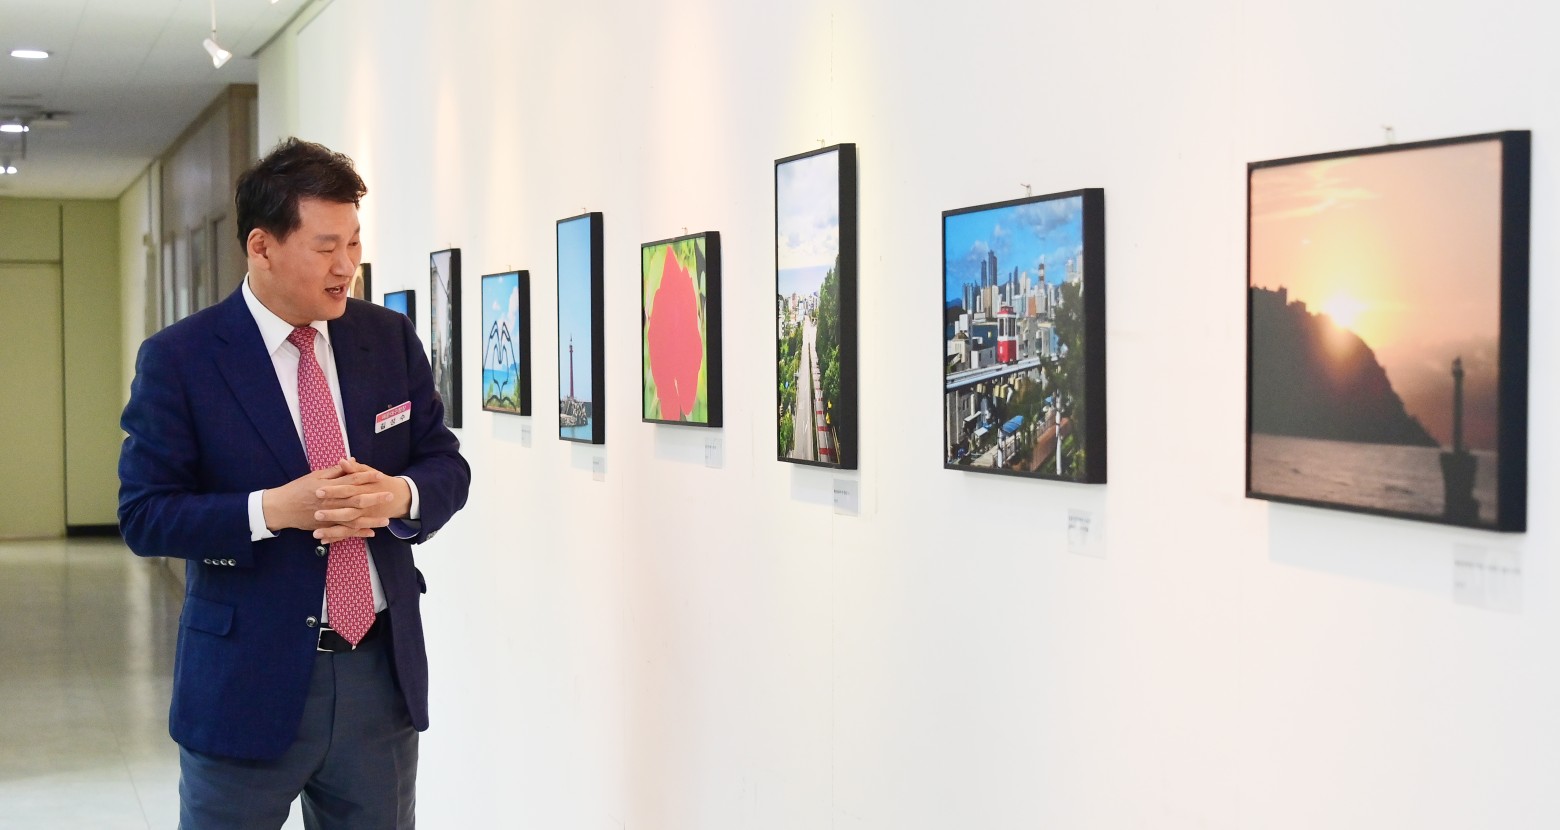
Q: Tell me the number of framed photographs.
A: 9